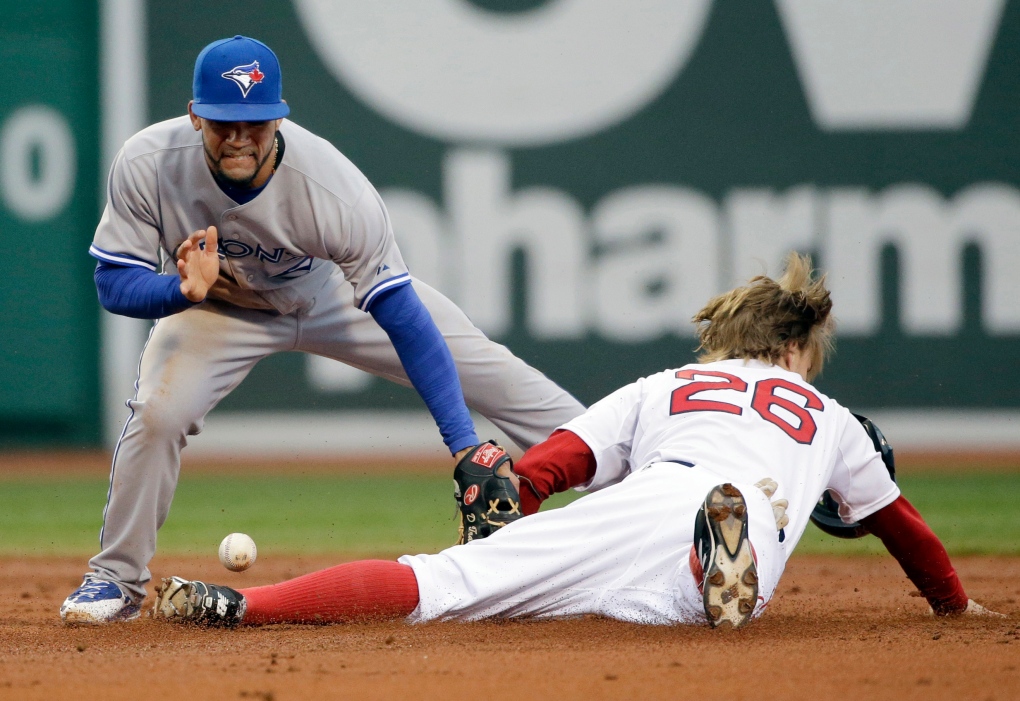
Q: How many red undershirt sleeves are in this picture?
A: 2